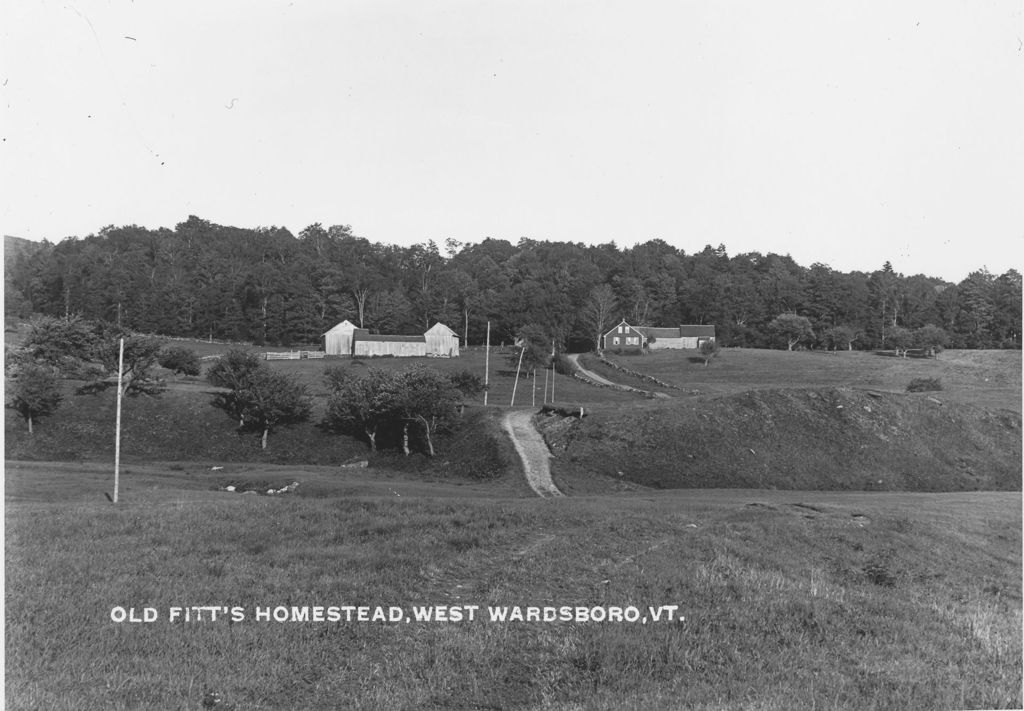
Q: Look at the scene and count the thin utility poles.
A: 6